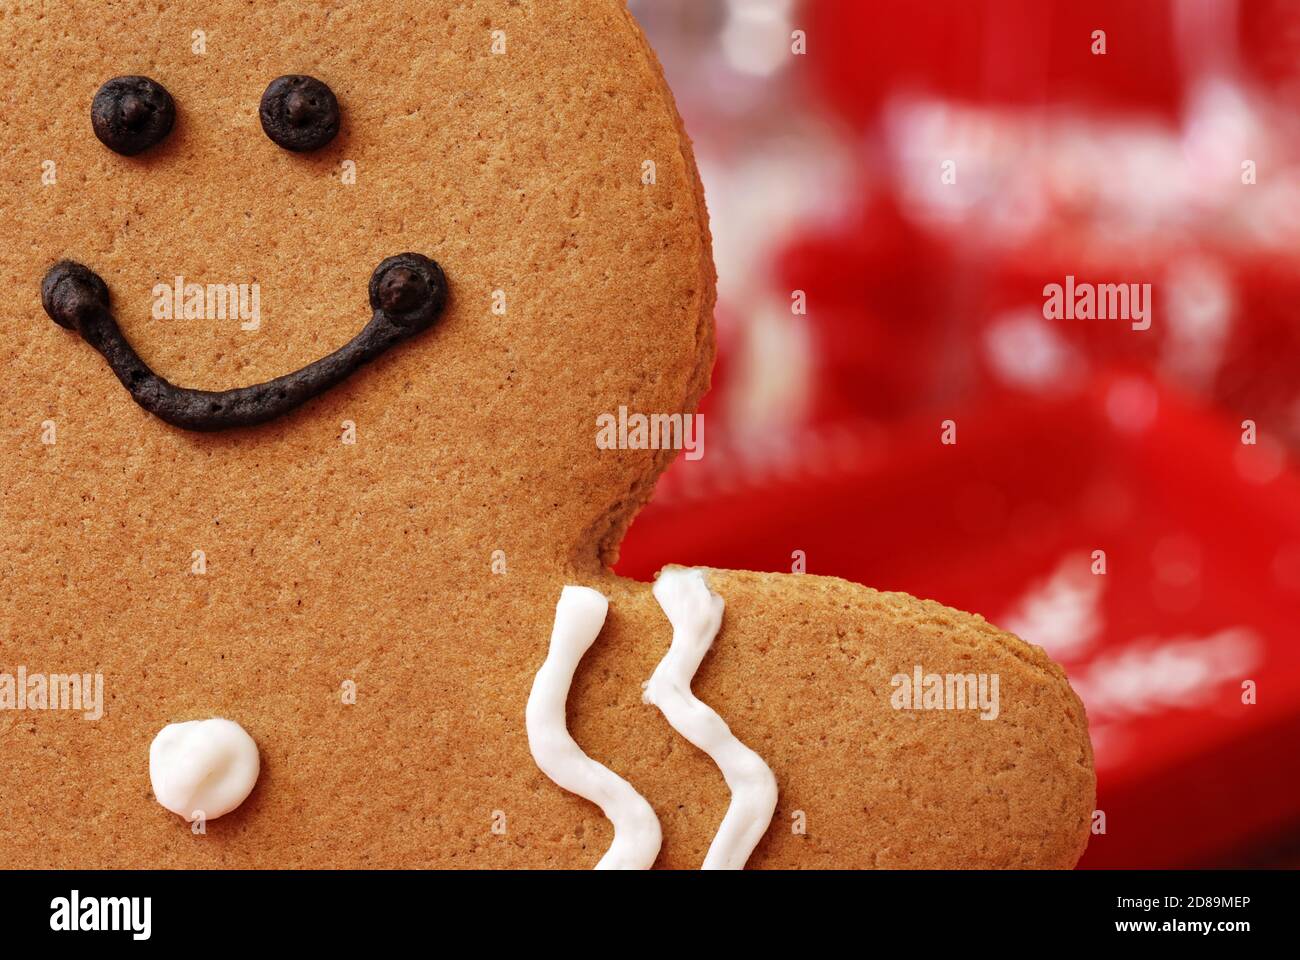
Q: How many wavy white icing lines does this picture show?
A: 2